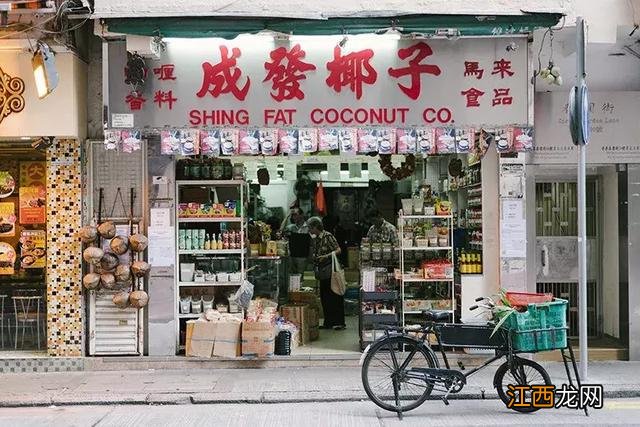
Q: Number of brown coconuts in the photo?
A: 12